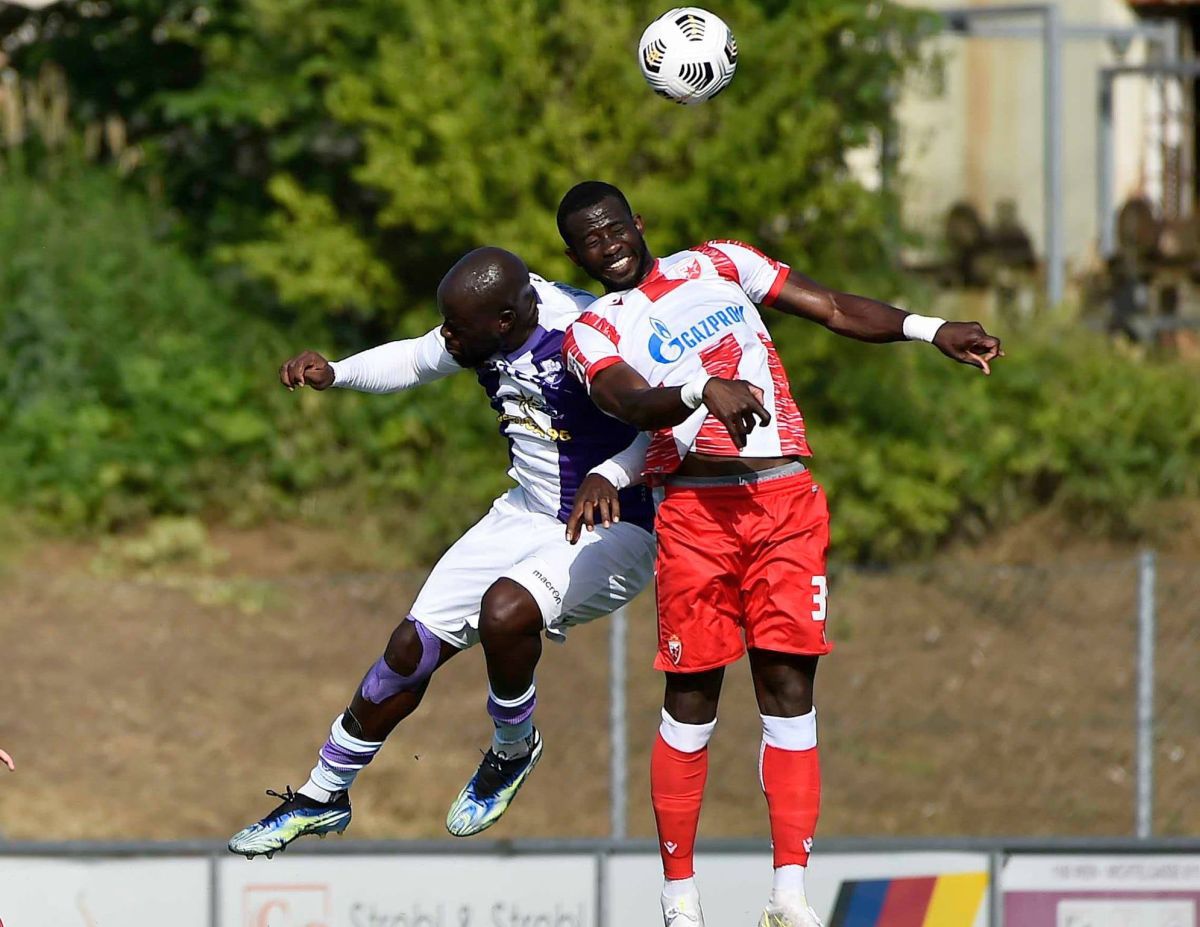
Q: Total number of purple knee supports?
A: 1